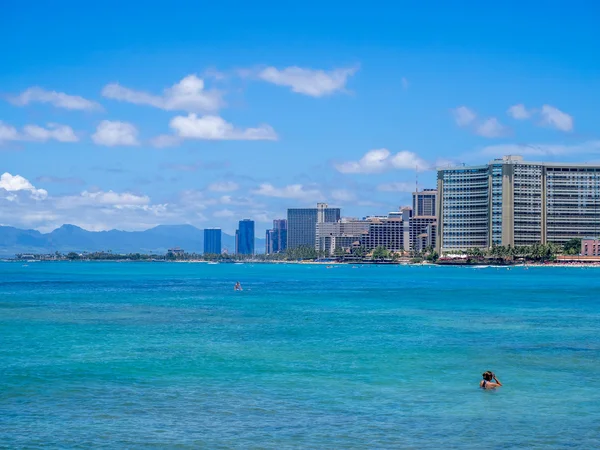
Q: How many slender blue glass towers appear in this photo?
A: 2